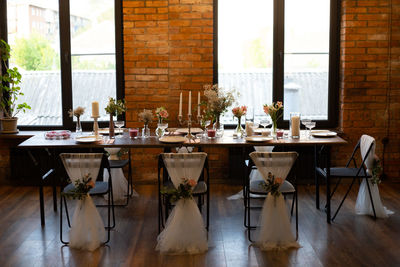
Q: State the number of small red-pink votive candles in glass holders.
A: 3